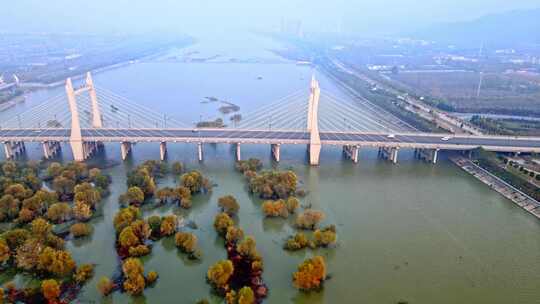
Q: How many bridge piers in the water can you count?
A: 12